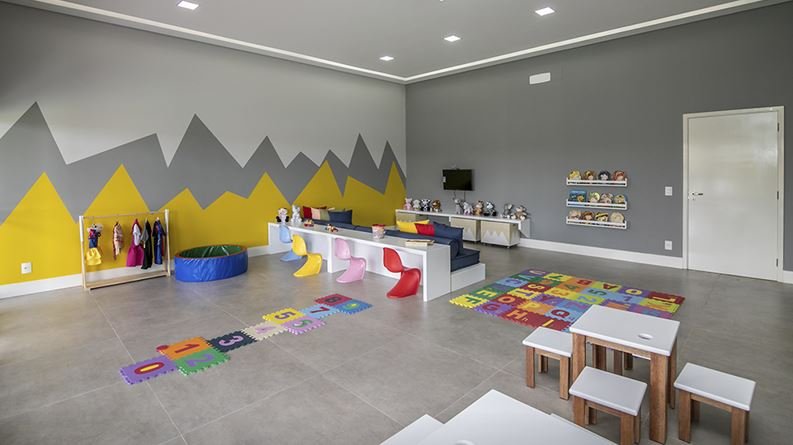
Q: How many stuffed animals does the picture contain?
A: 12